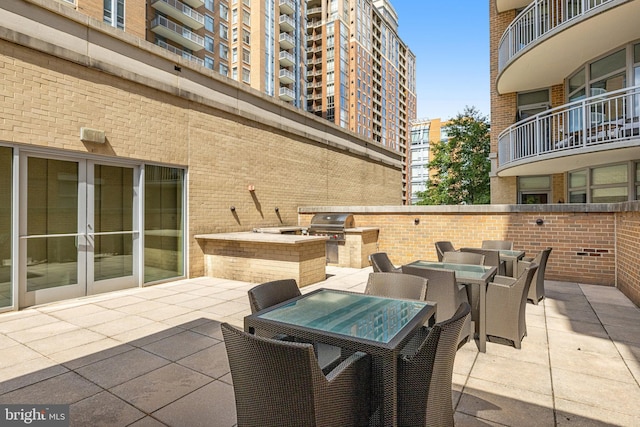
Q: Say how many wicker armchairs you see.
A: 12